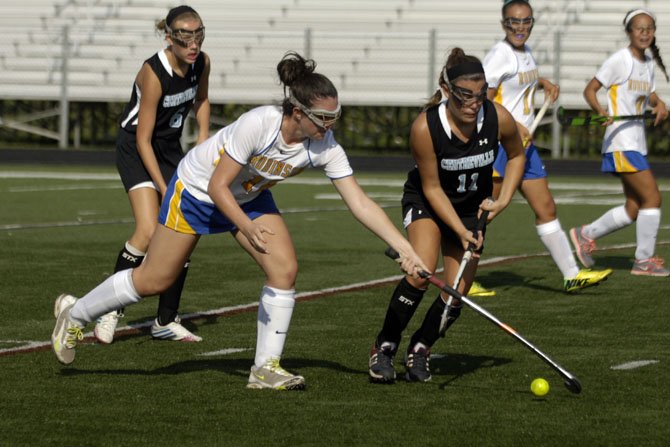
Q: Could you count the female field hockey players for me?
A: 5